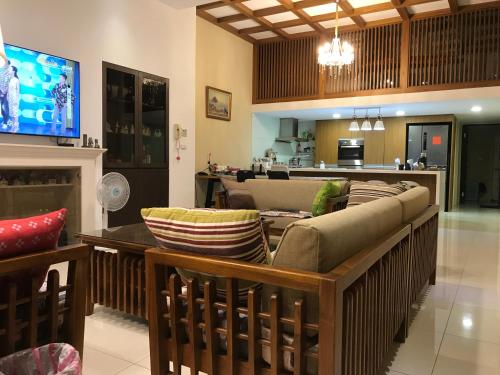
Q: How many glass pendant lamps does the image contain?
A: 3